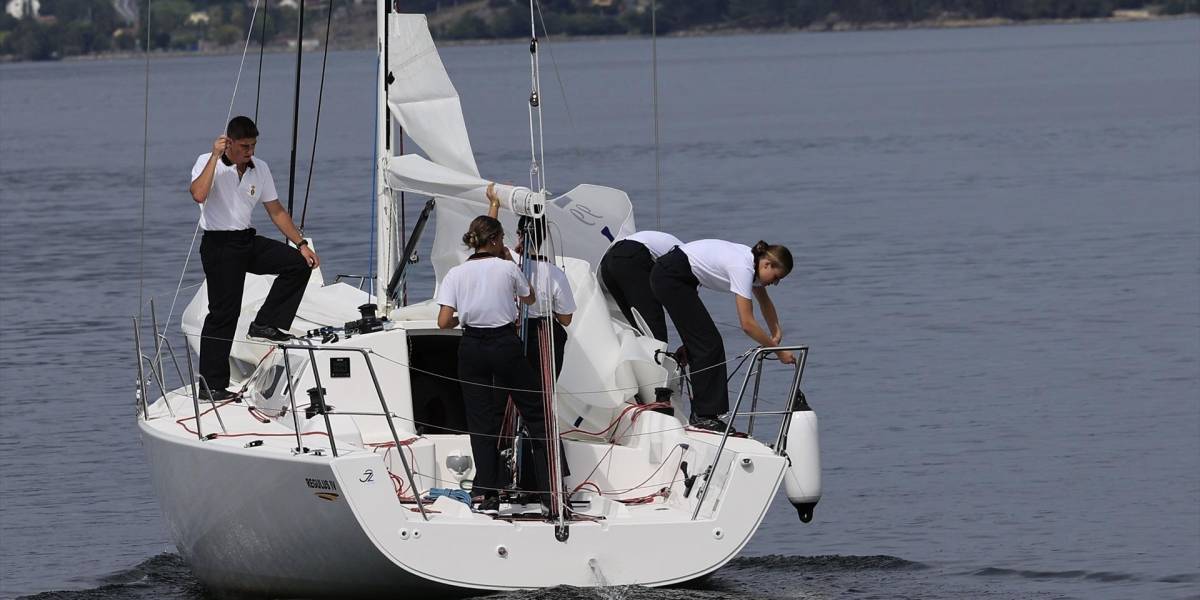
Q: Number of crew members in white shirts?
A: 5